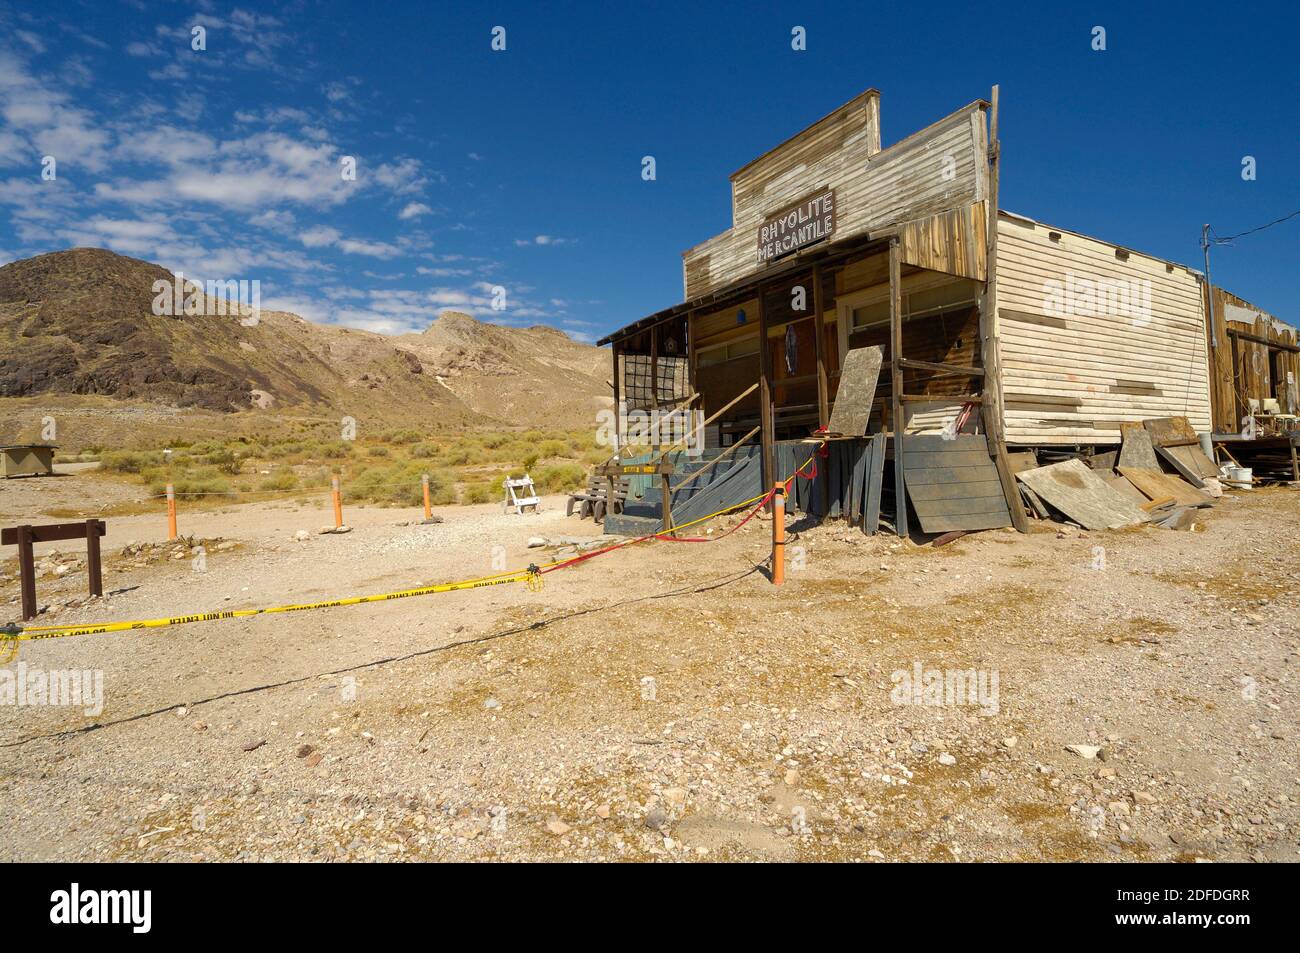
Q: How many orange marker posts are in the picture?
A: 4